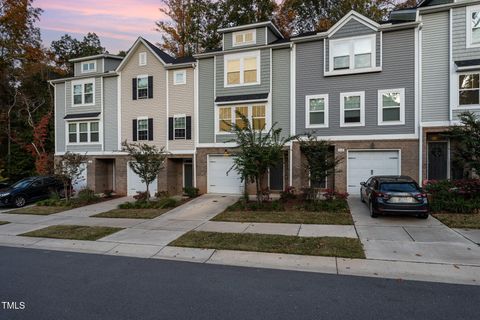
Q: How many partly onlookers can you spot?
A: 0